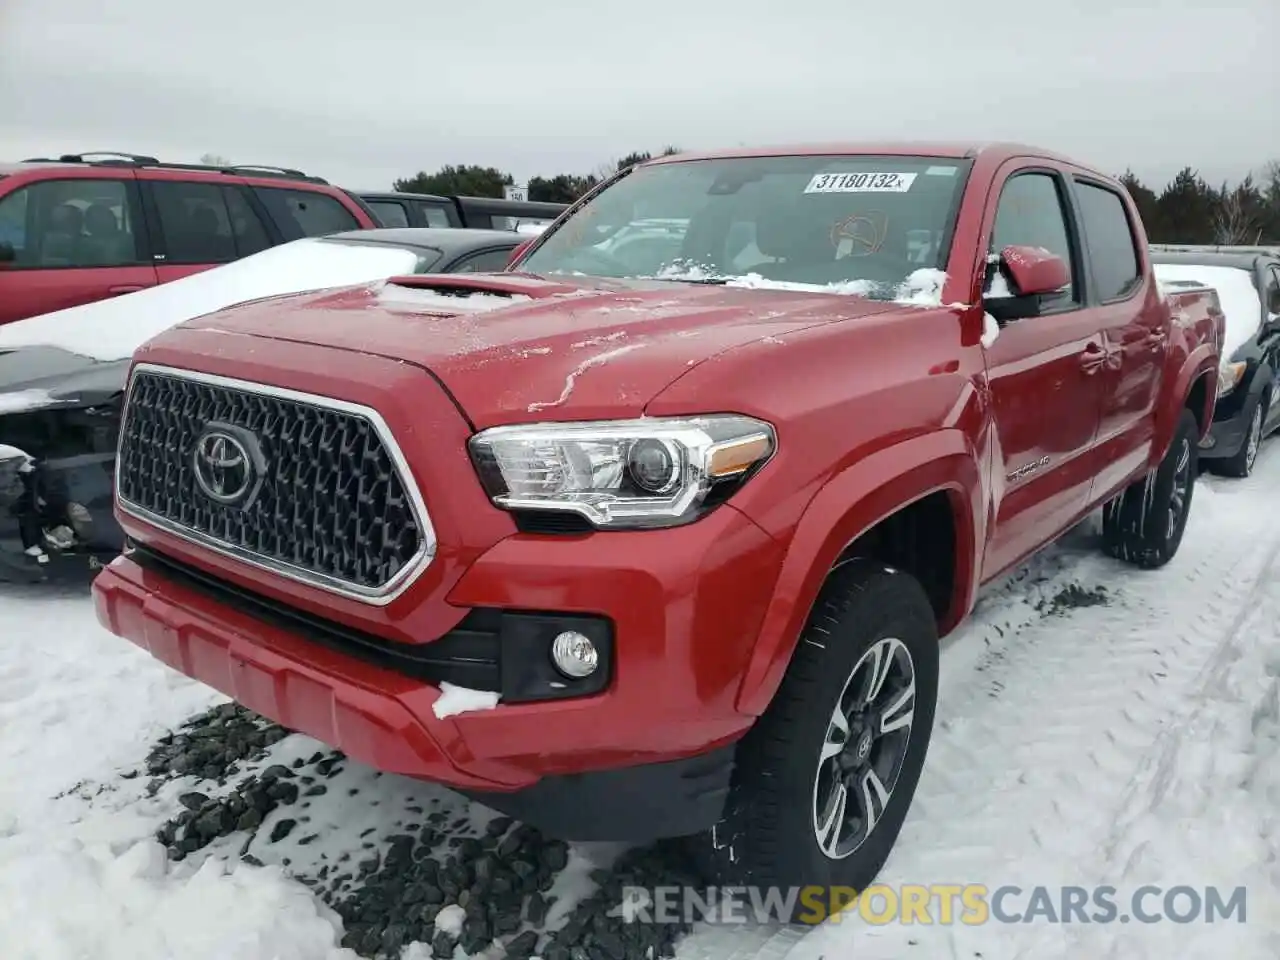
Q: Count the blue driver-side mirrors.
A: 0